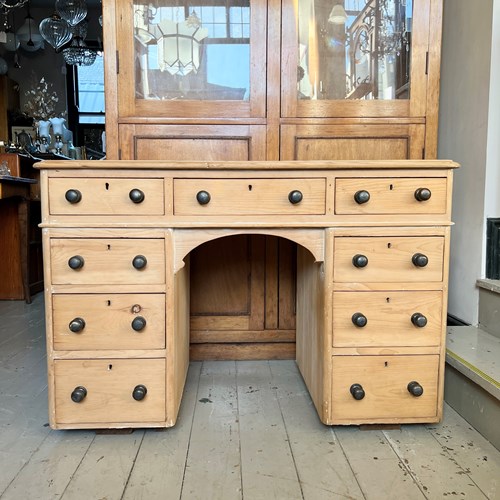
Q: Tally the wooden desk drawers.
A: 9